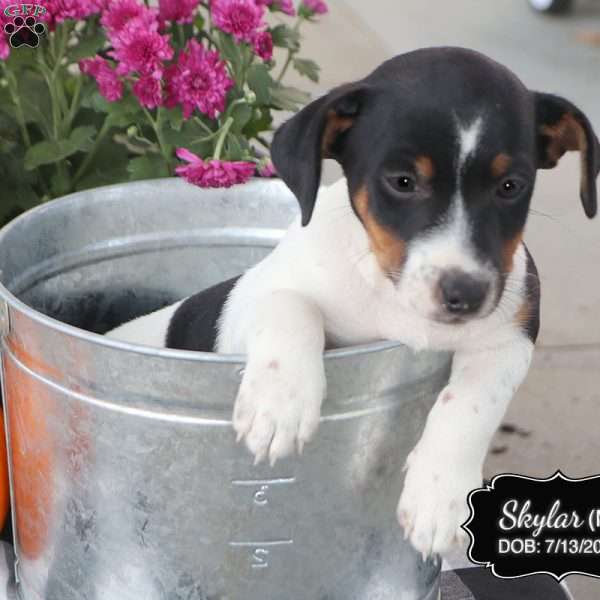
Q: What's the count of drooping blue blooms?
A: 0